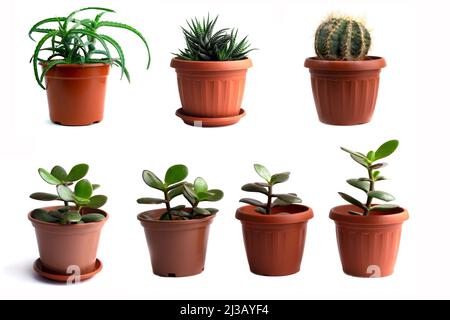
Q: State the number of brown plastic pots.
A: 7